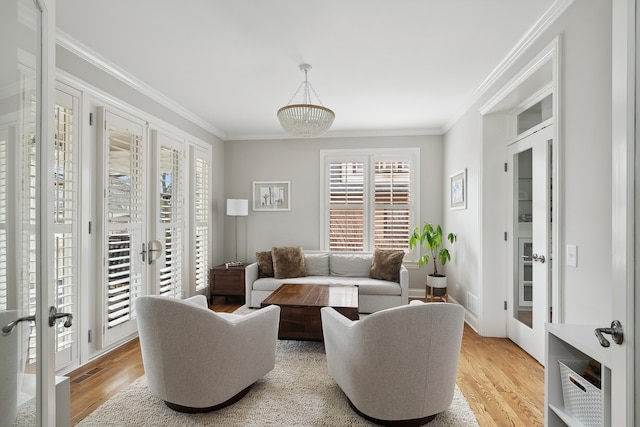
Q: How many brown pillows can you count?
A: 3